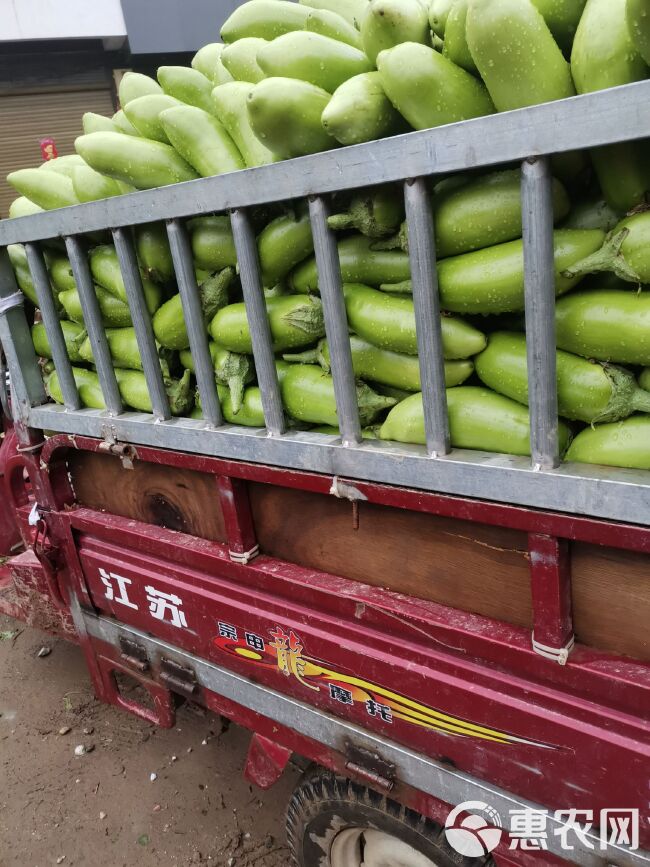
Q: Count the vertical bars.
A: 8